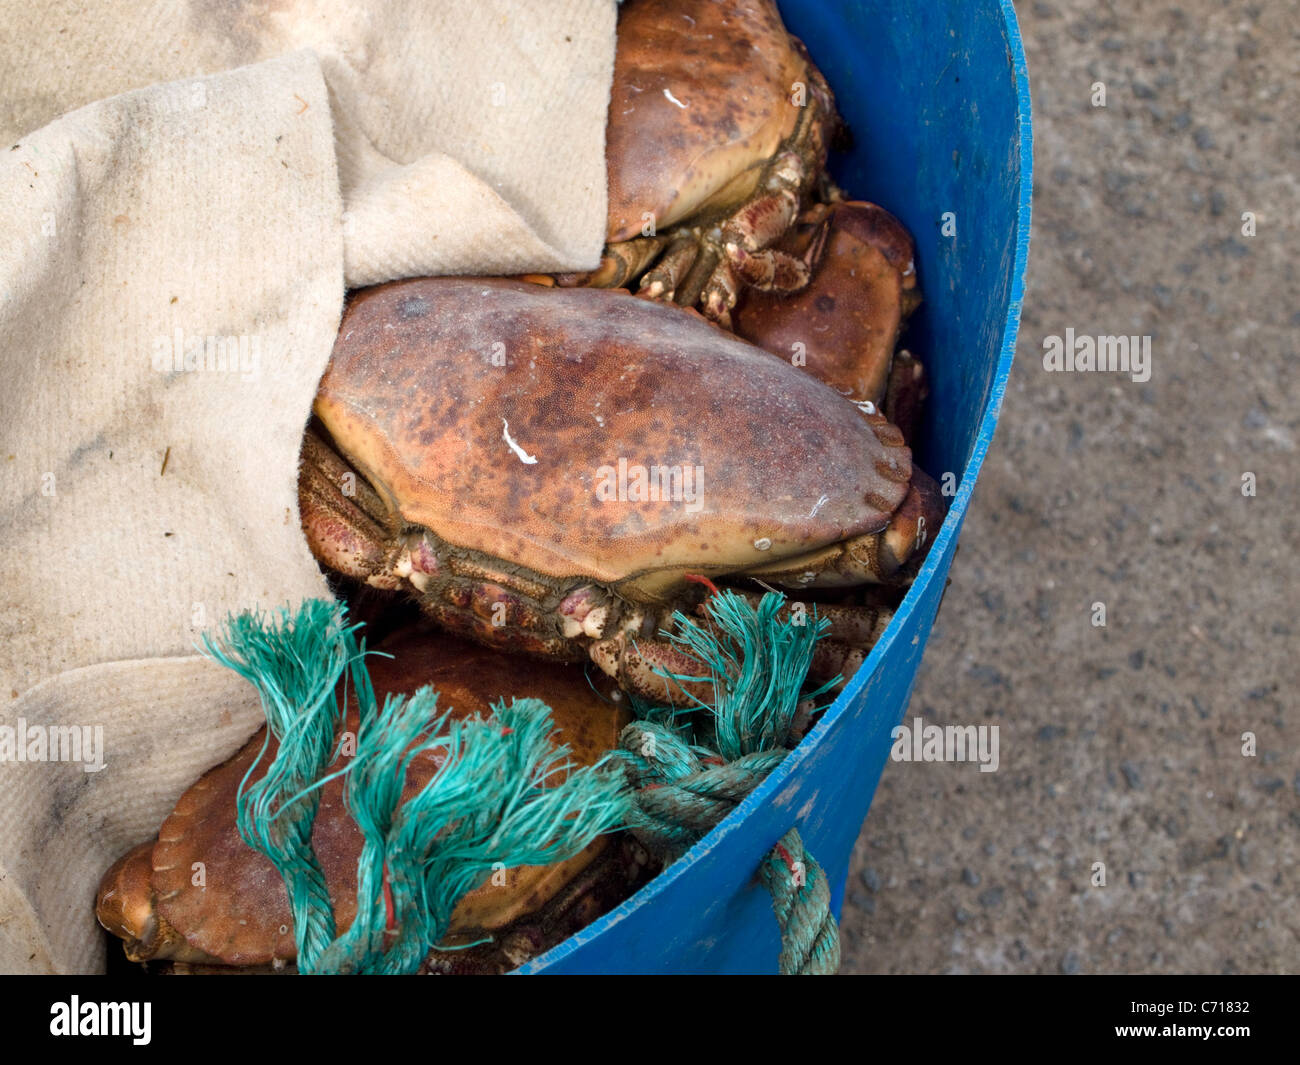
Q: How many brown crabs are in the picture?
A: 4